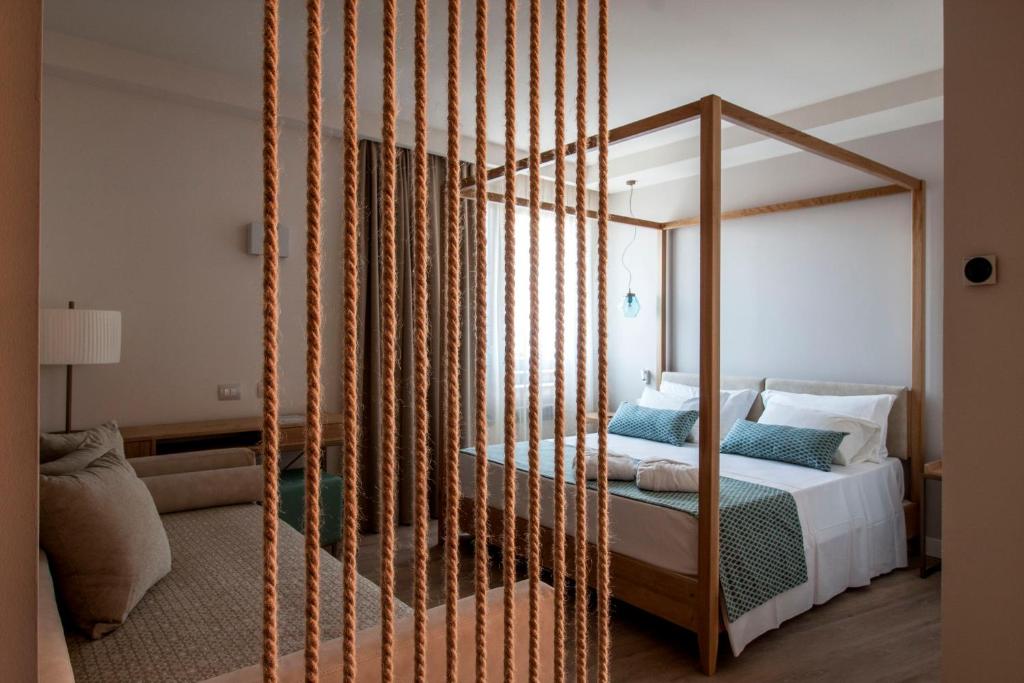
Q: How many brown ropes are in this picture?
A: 12